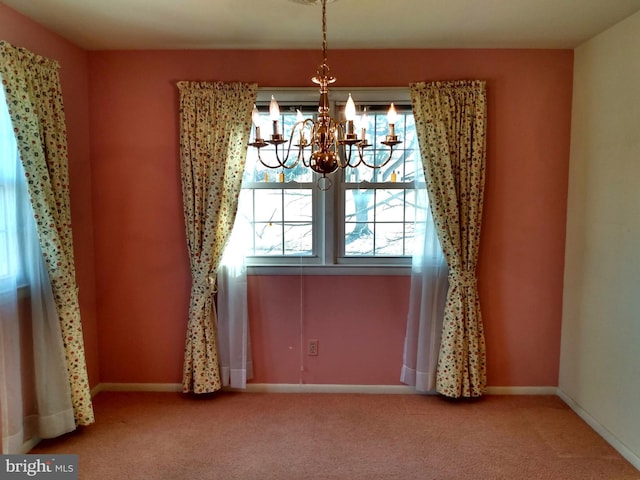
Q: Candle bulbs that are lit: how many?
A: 6